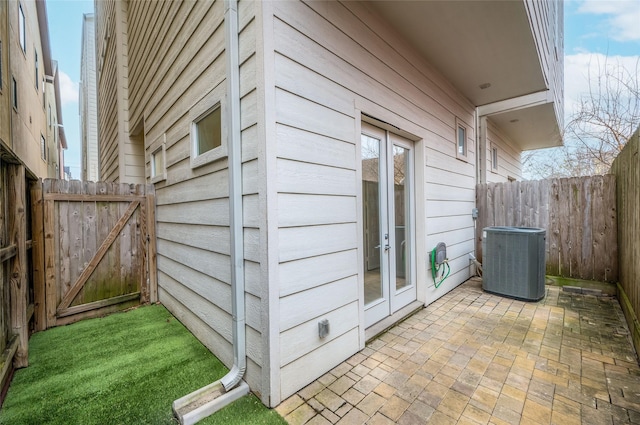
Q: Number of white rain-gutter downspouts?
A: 1